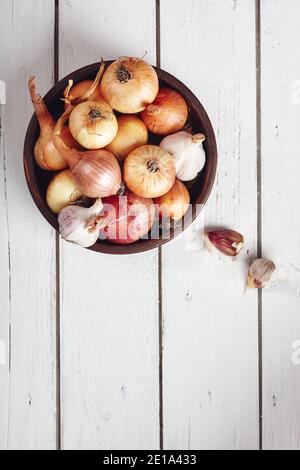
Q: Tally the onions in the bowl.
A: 11